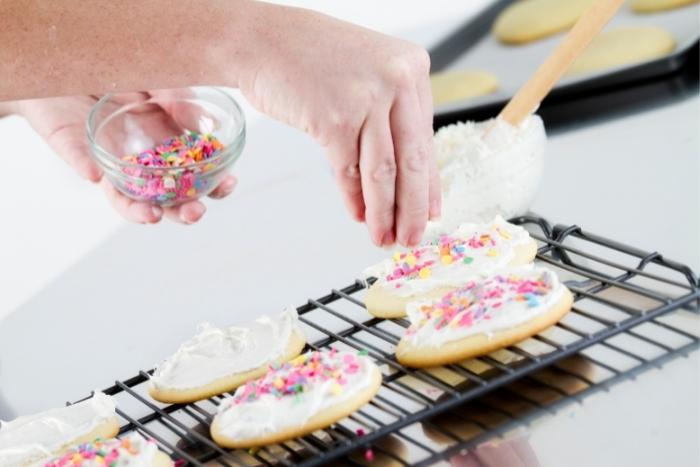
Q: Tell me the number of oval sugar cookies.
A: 10